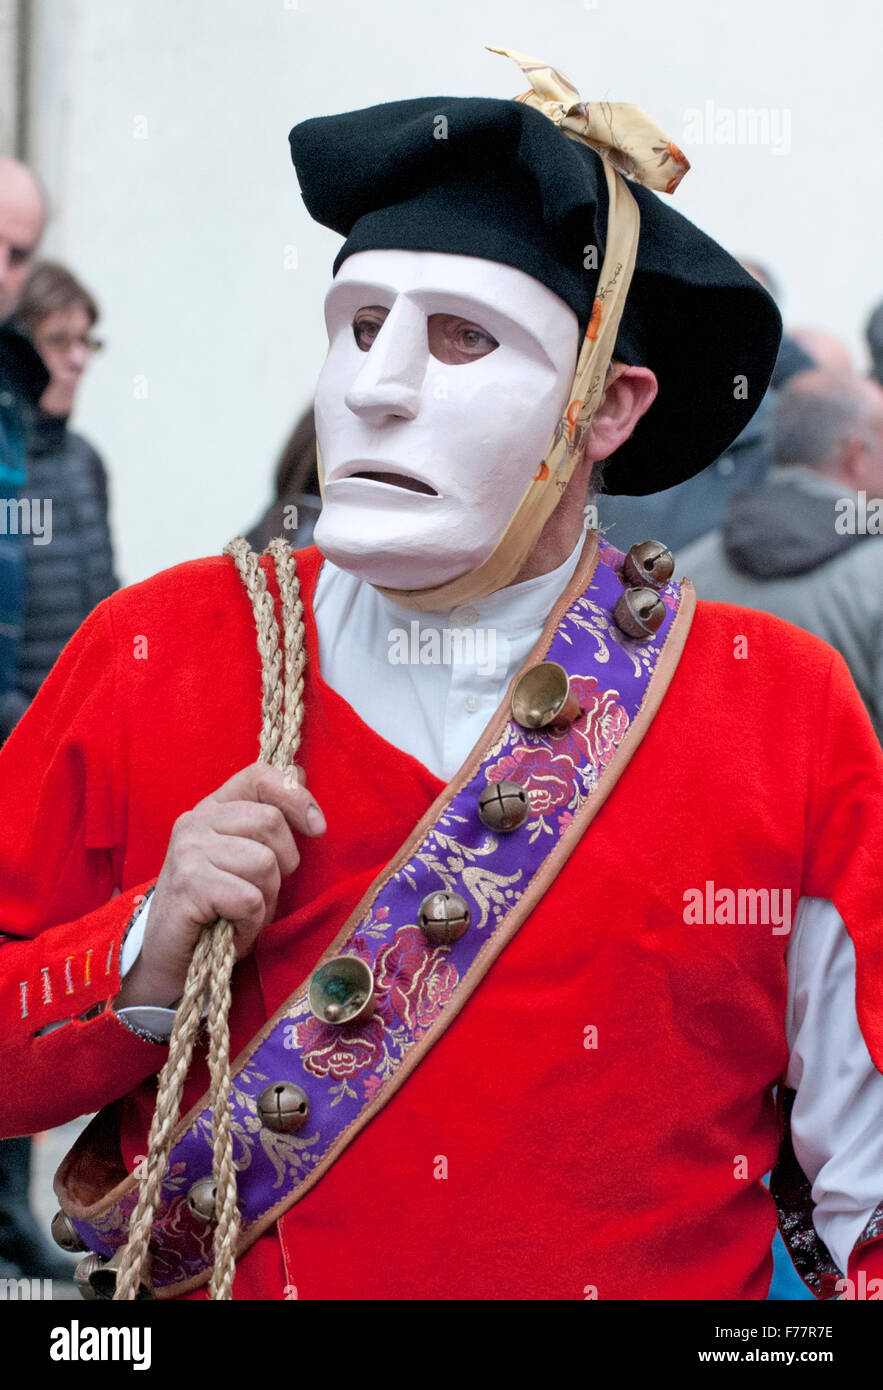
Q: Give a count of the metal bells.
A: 11